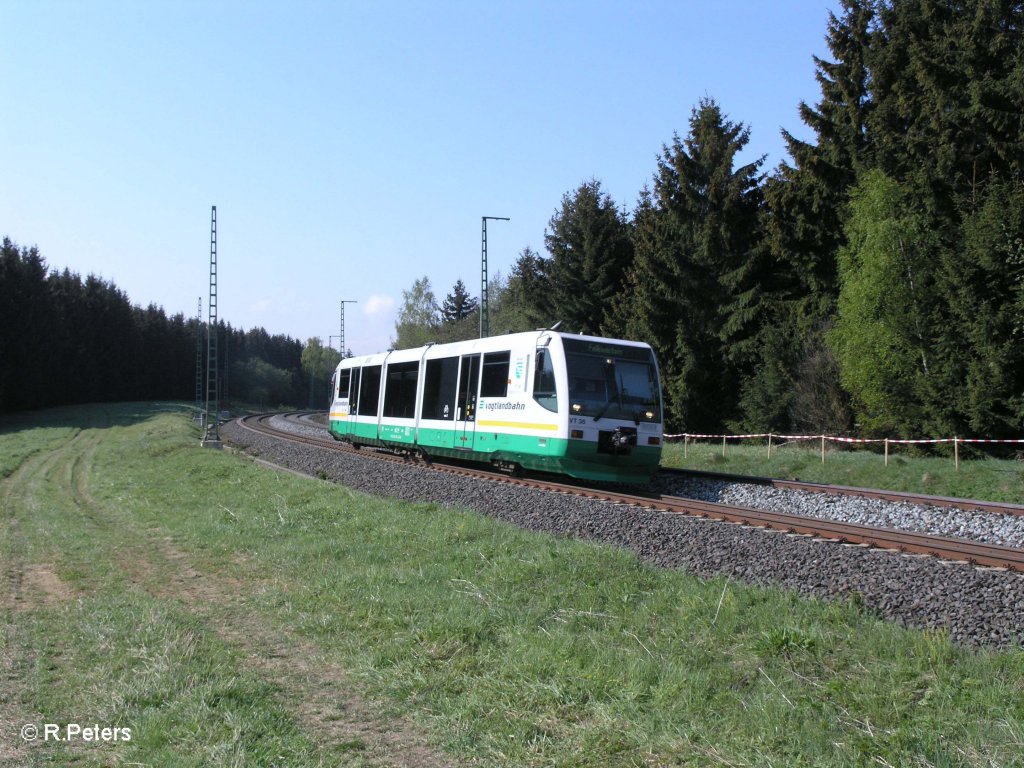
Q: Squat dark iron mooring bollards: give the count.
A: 0